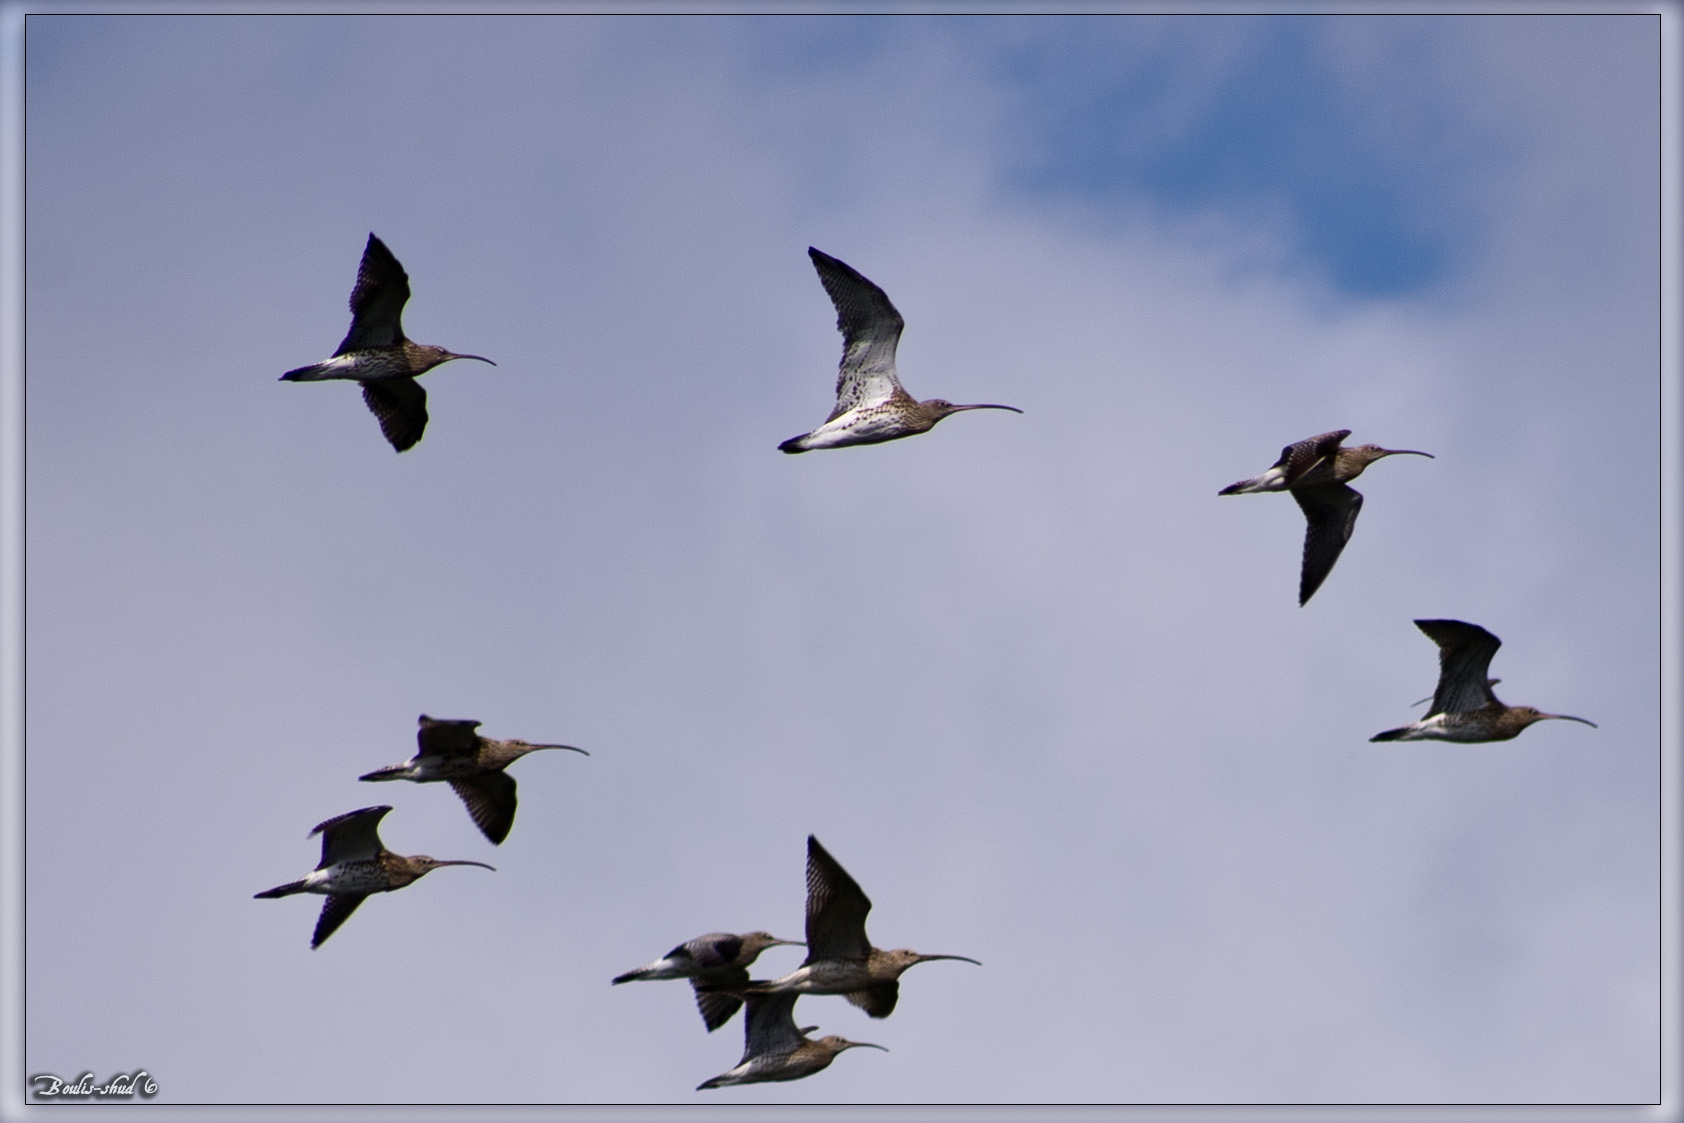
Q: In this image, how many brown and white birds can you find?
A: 9